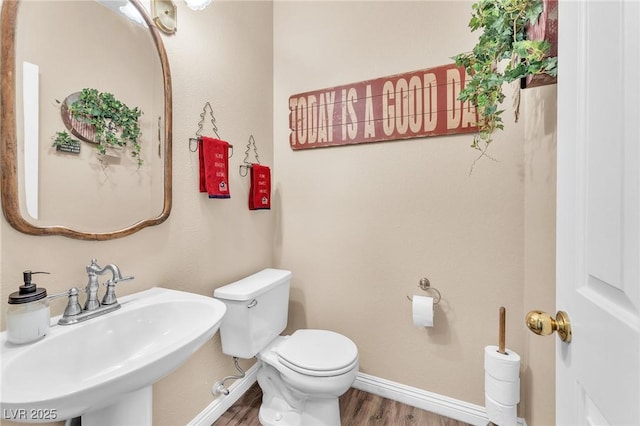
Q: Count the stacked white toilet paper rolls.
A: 3